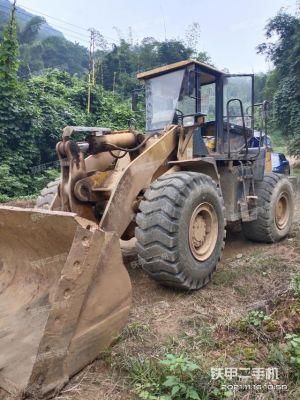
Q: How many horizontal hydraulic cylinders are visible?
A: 1